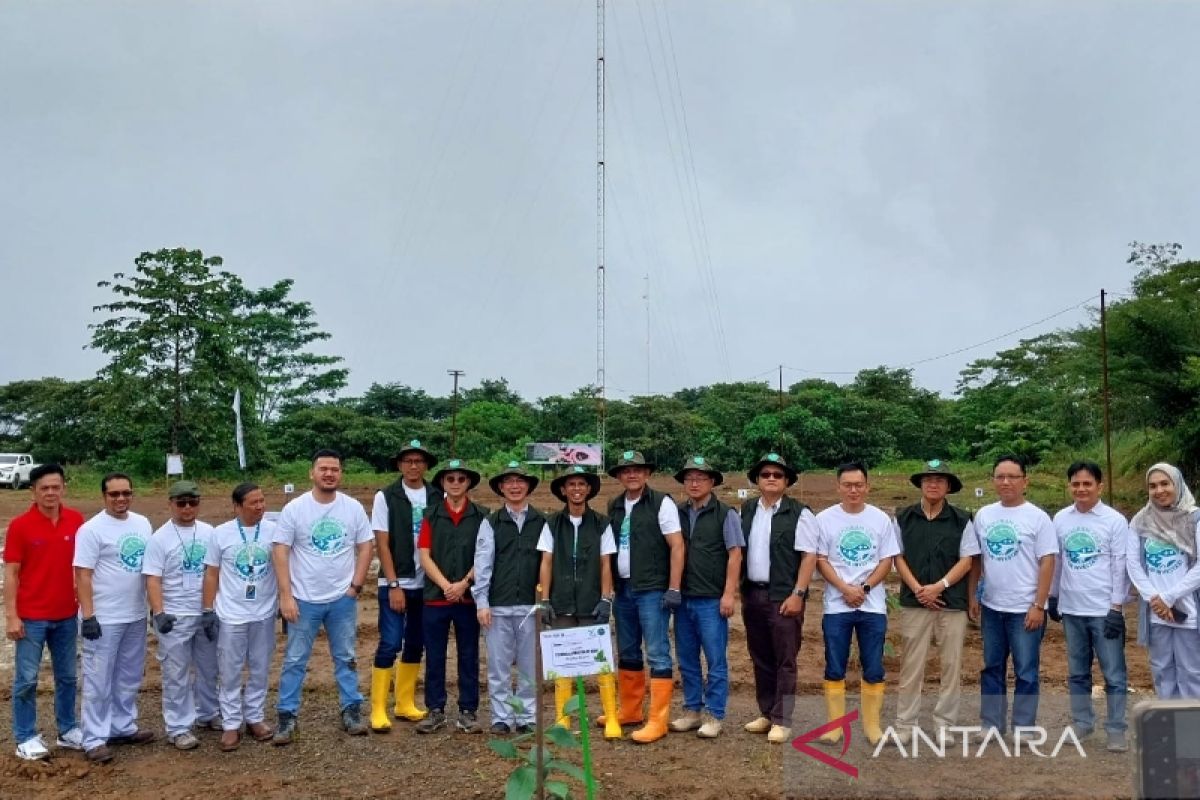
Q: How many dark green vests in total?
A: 8